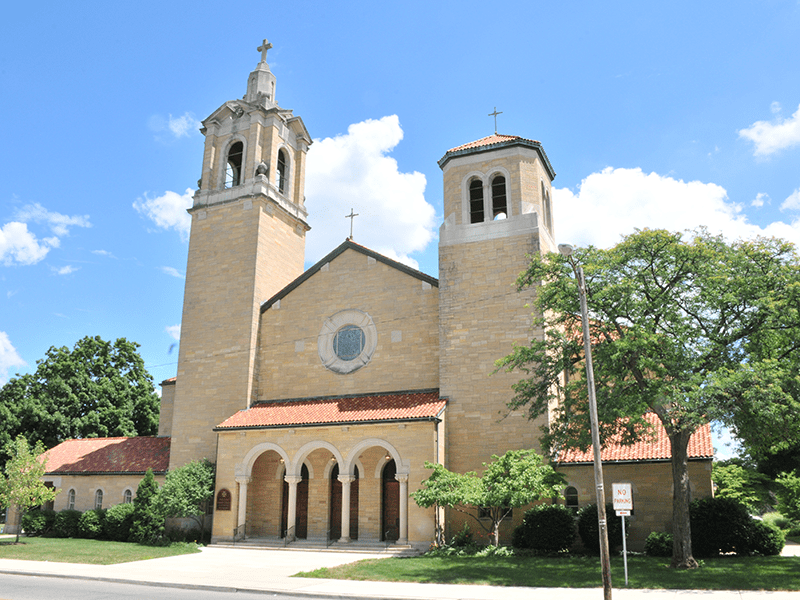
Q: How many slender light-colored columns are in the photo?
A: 4